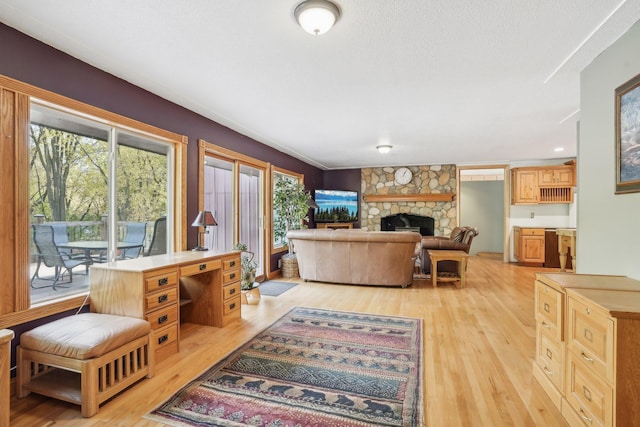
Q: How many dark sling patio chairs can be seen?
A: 4